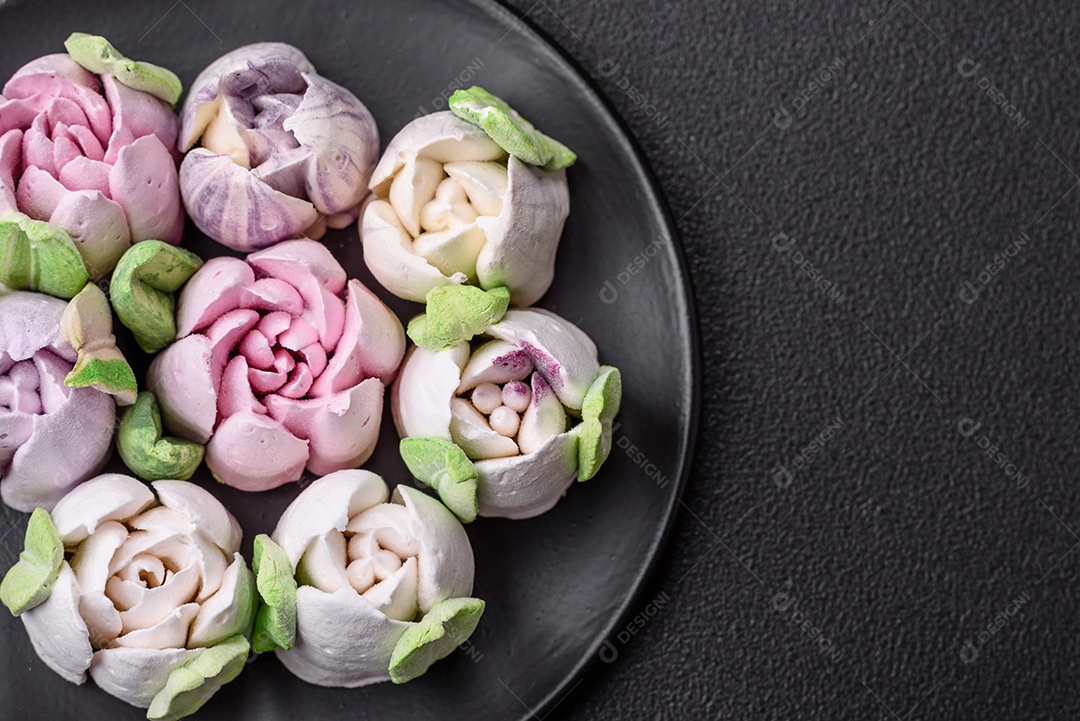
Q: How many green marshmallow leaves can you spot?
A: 13